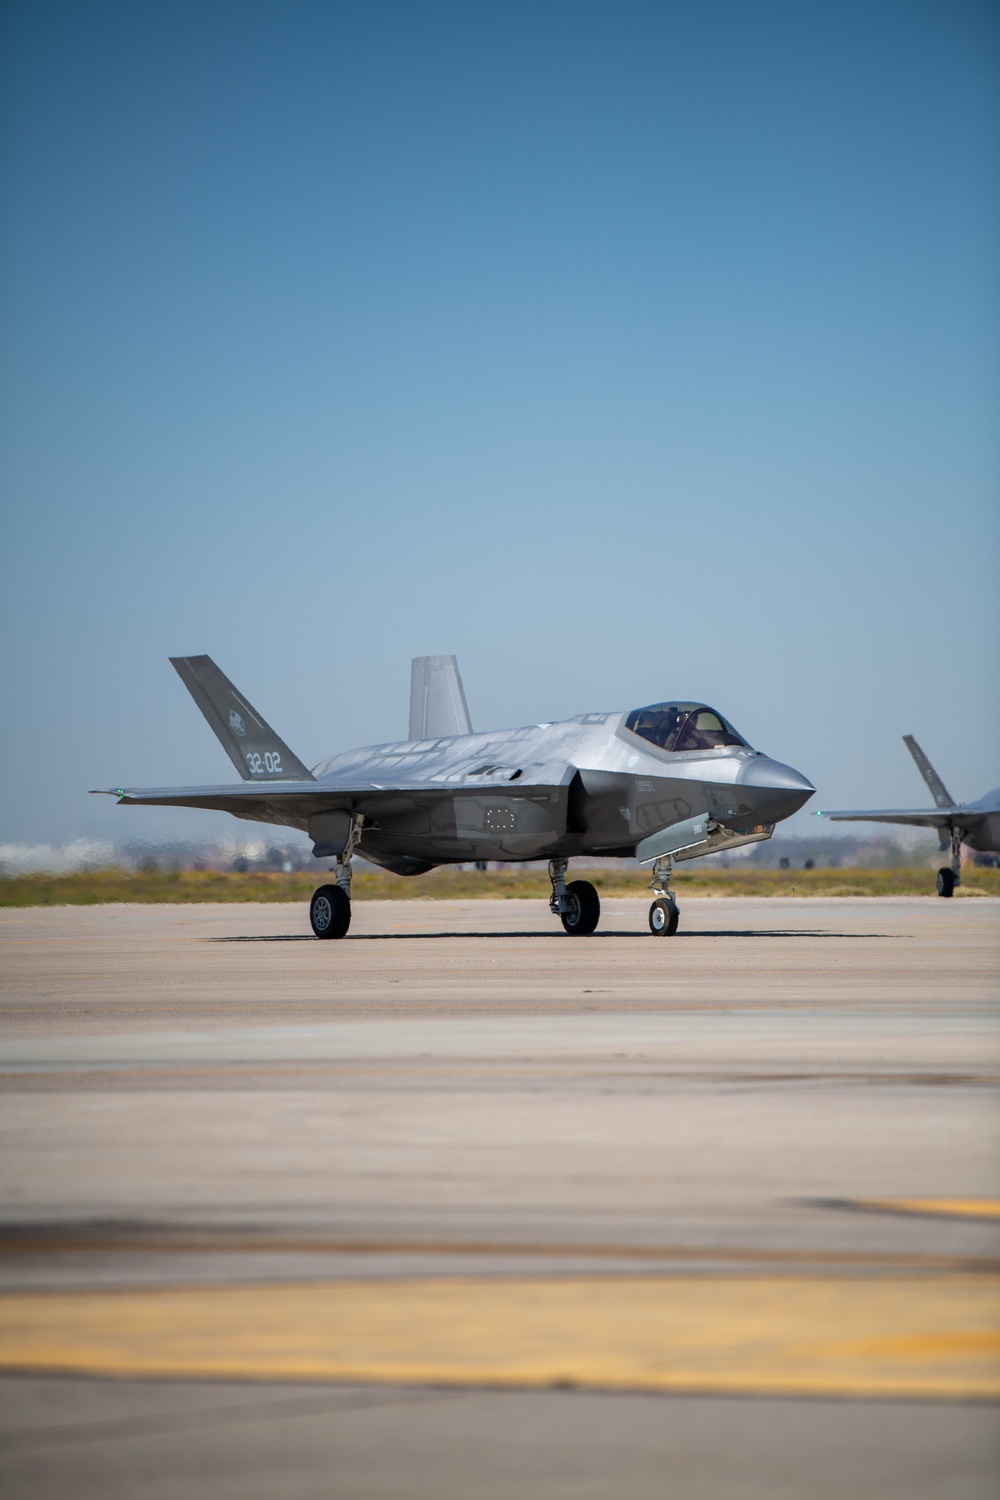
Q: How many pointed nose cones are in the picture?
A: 1